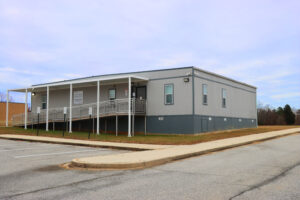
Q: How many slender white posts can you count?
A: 6